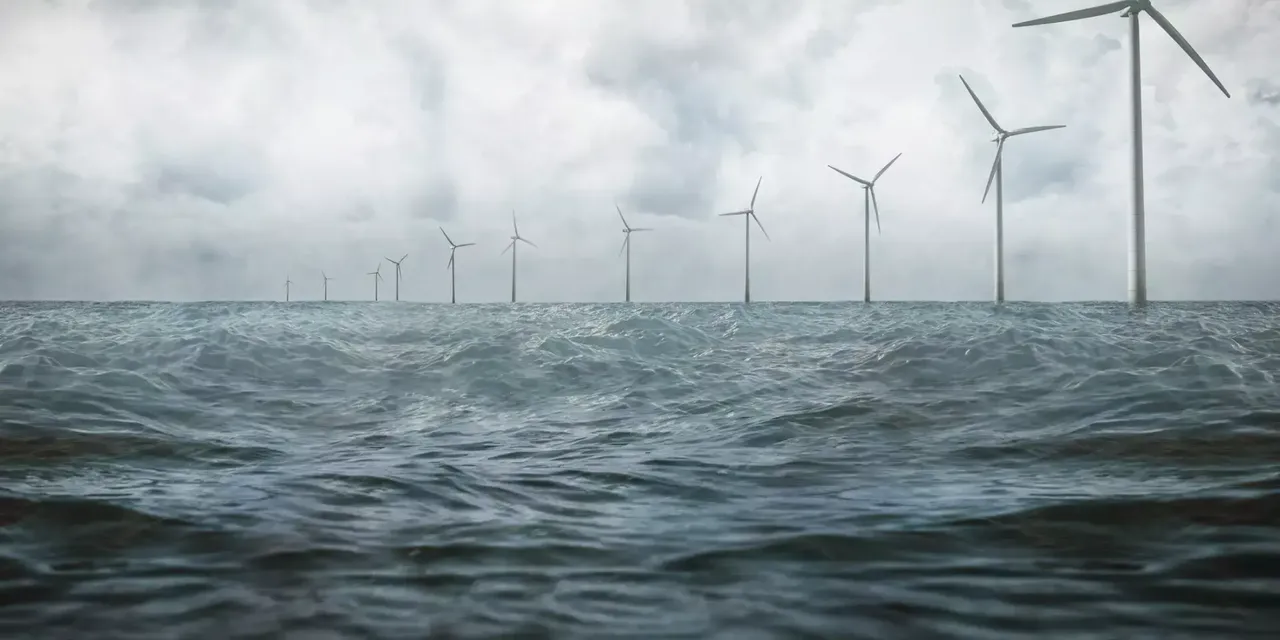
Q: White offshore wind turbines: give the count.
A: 11